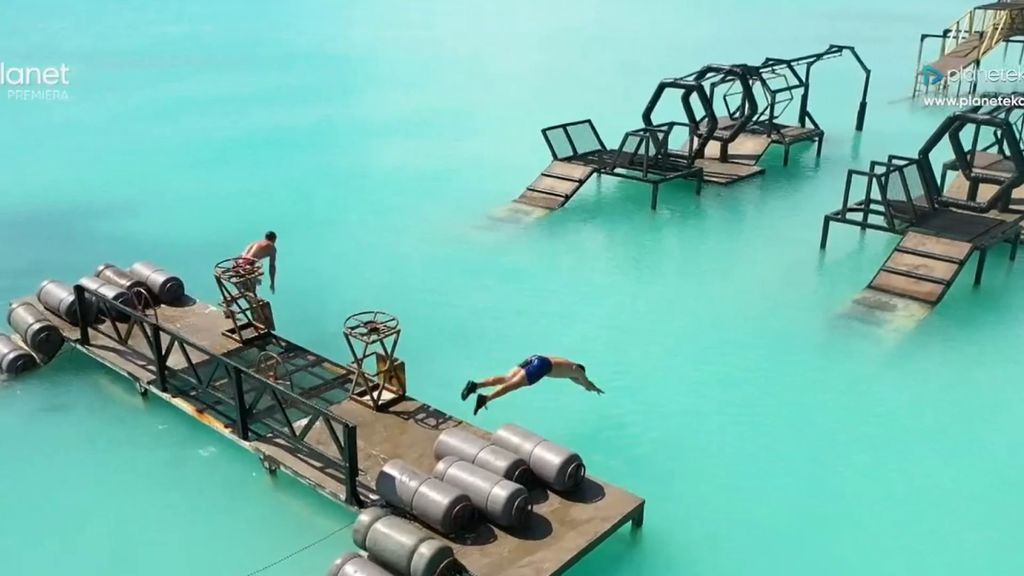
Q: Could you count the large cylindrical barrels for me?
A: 12